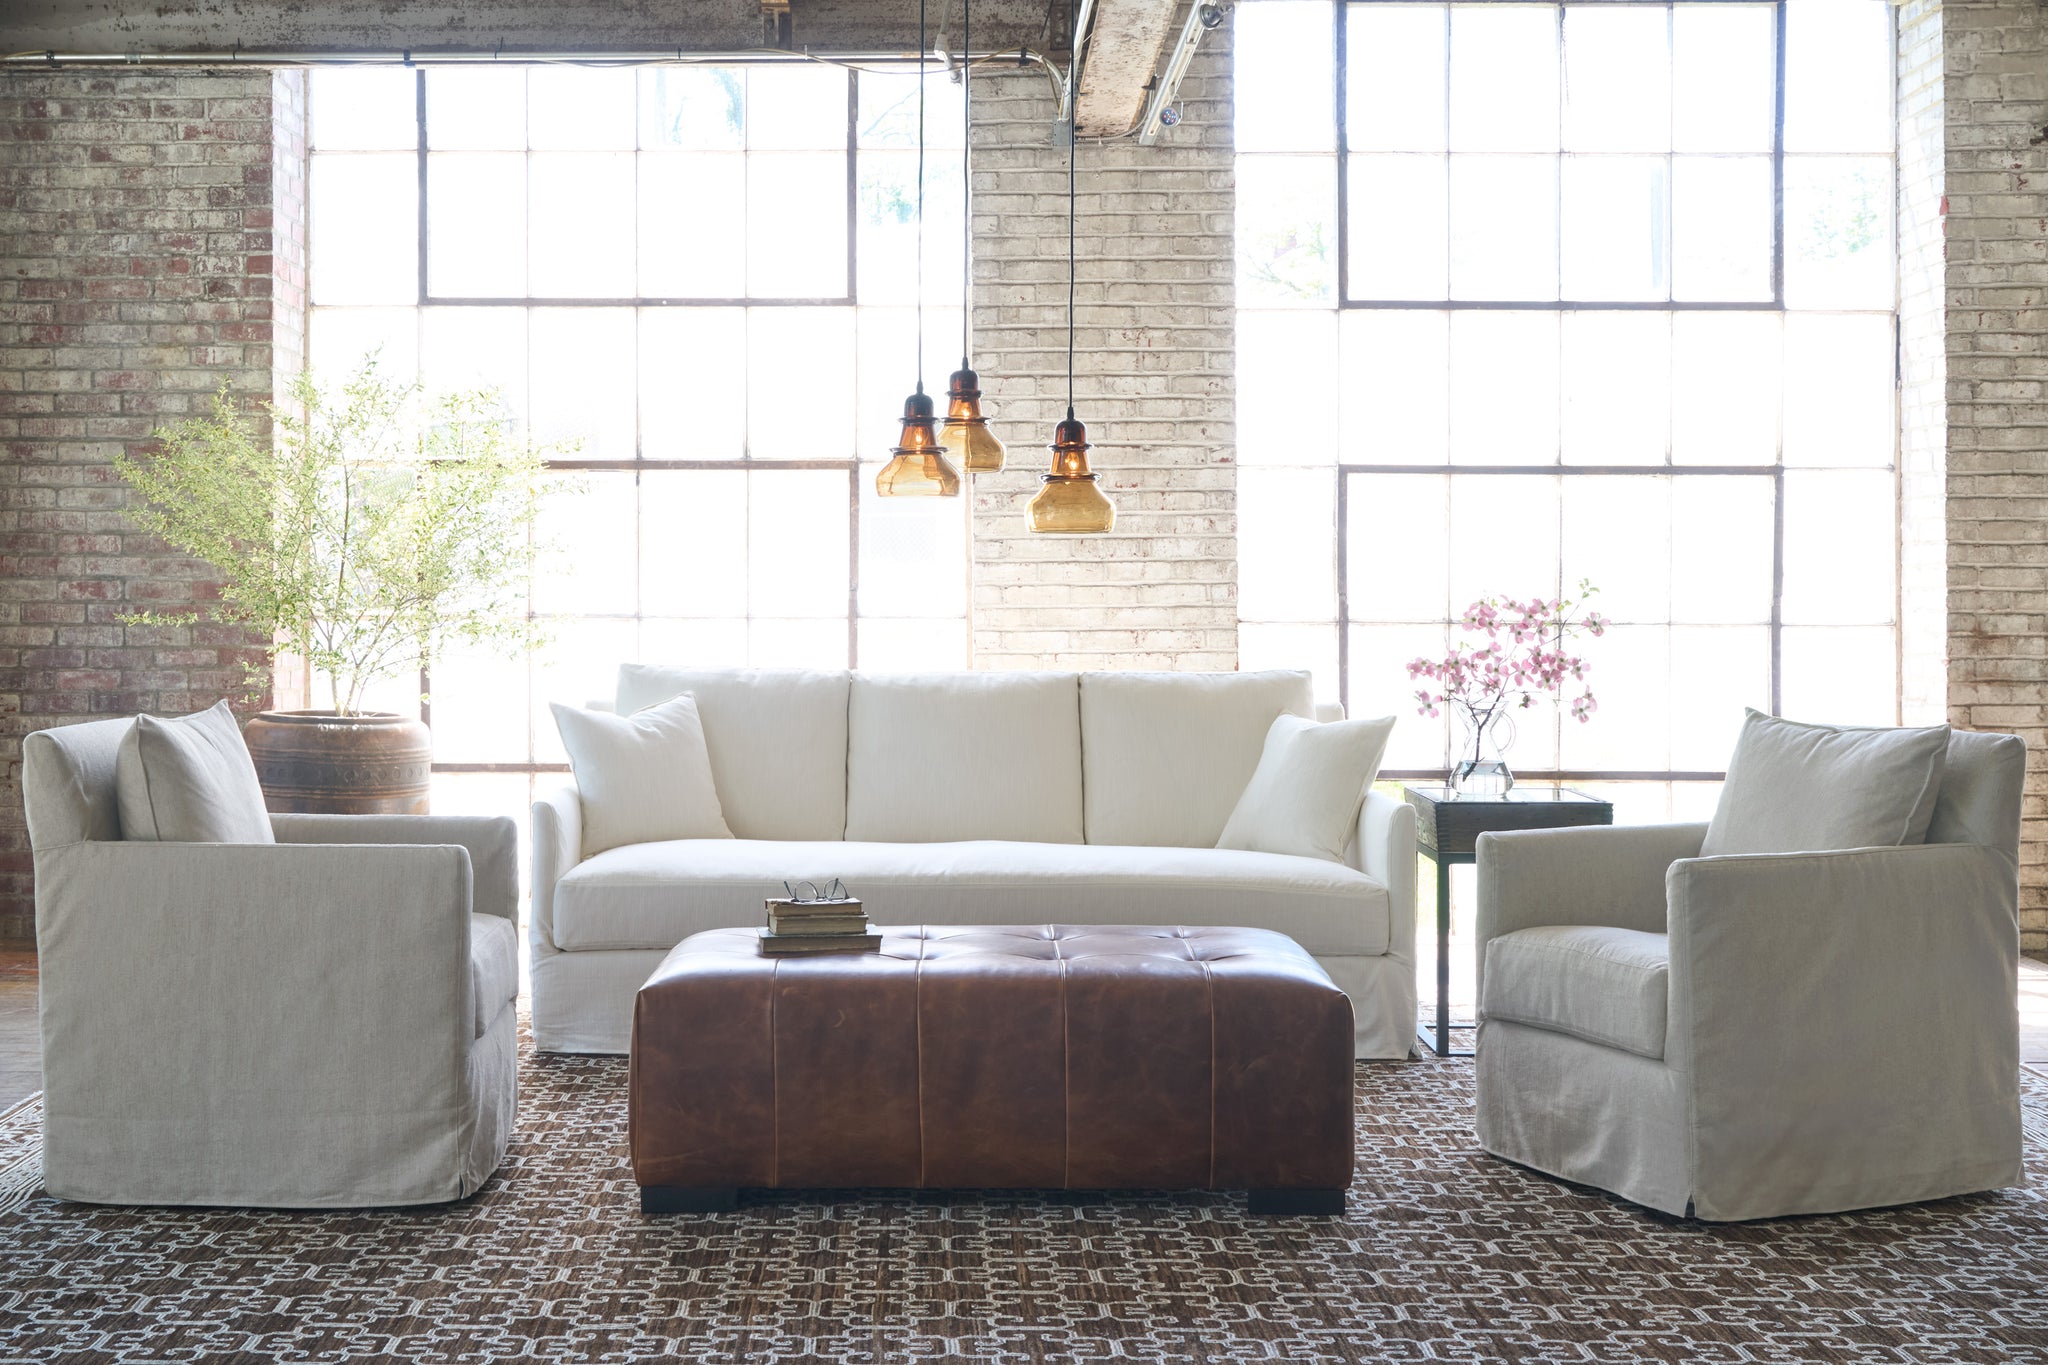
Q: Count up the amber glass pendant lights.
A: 3